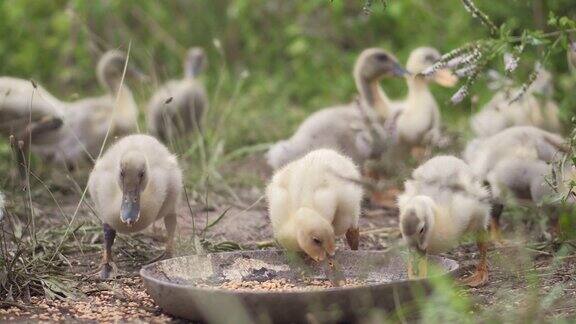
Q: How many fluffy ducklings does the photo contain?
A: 10